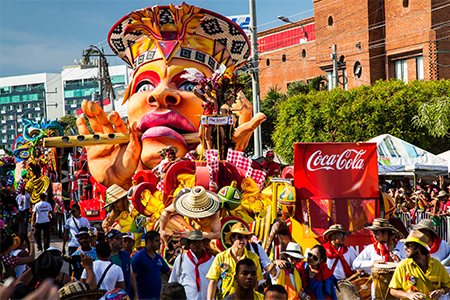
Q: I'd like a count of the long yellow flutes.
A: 1